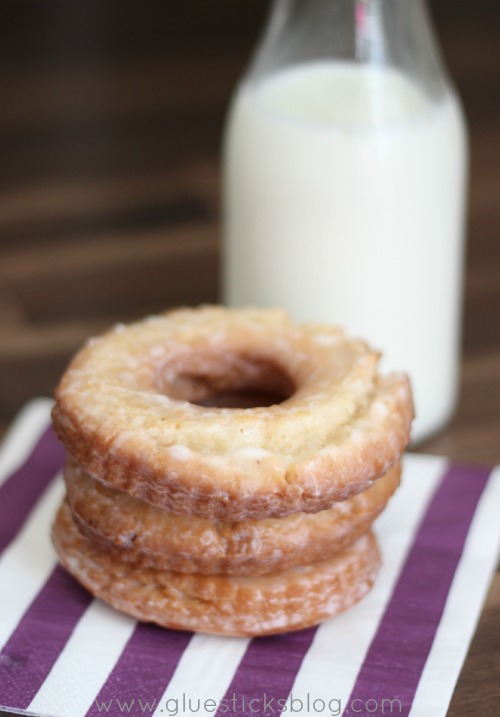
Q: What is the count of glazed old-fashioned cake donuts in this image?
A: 3